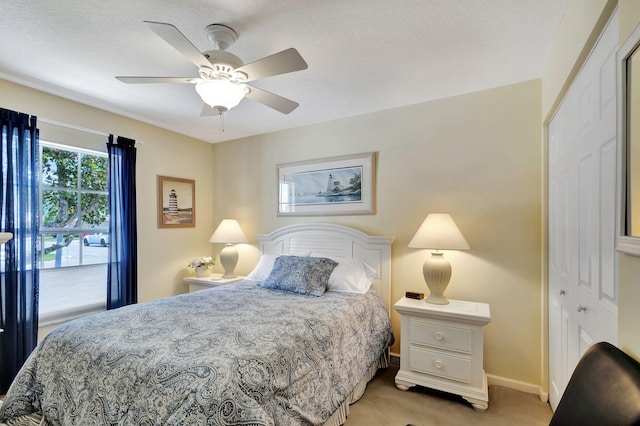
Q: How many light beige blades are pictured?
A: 5